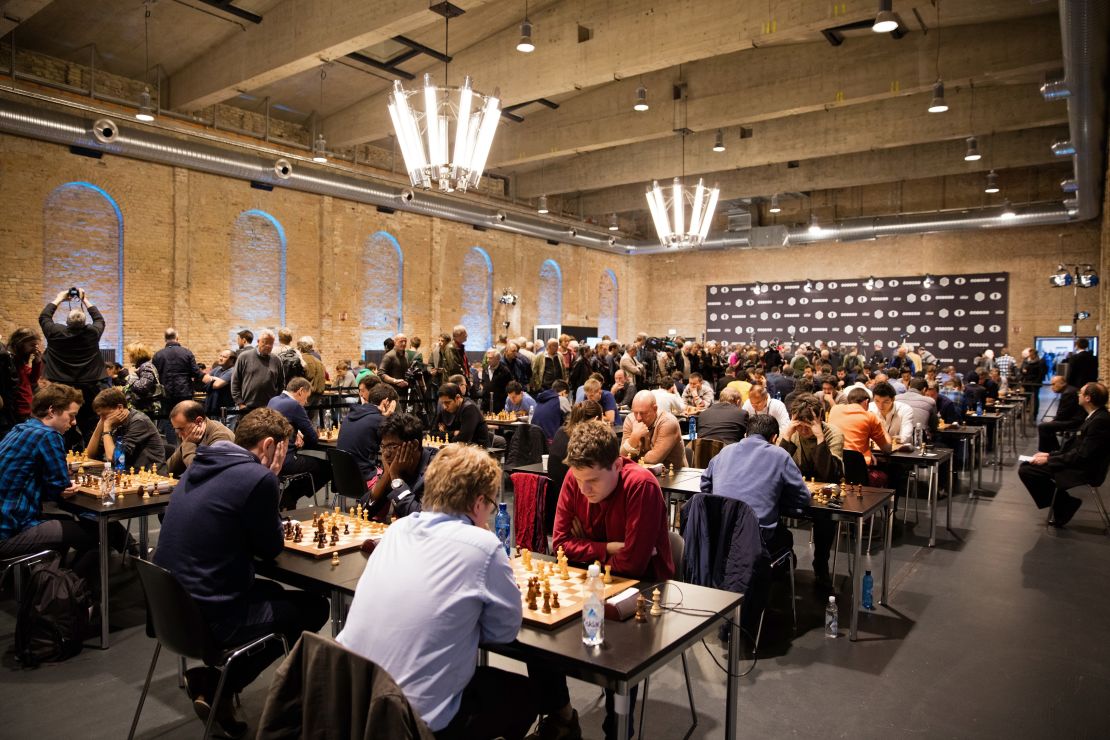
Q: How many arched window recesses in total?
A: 6